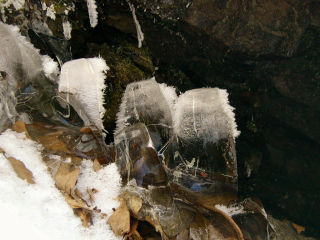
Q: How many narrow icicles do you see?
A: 3